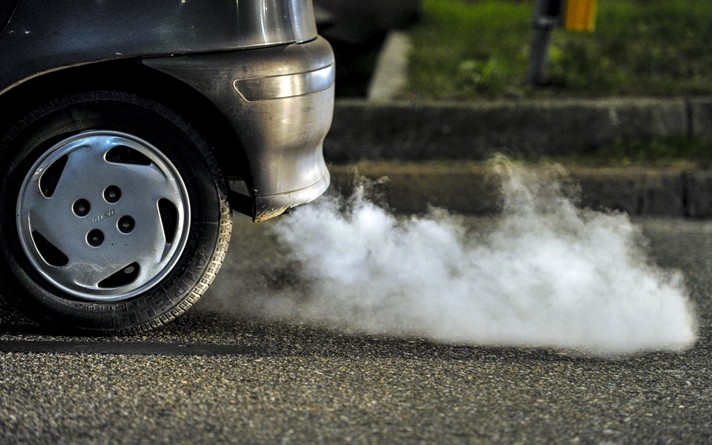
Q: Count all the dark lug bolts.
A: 4